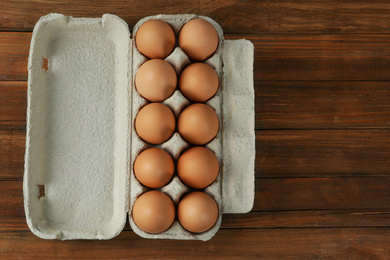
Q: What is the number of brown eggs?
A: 10